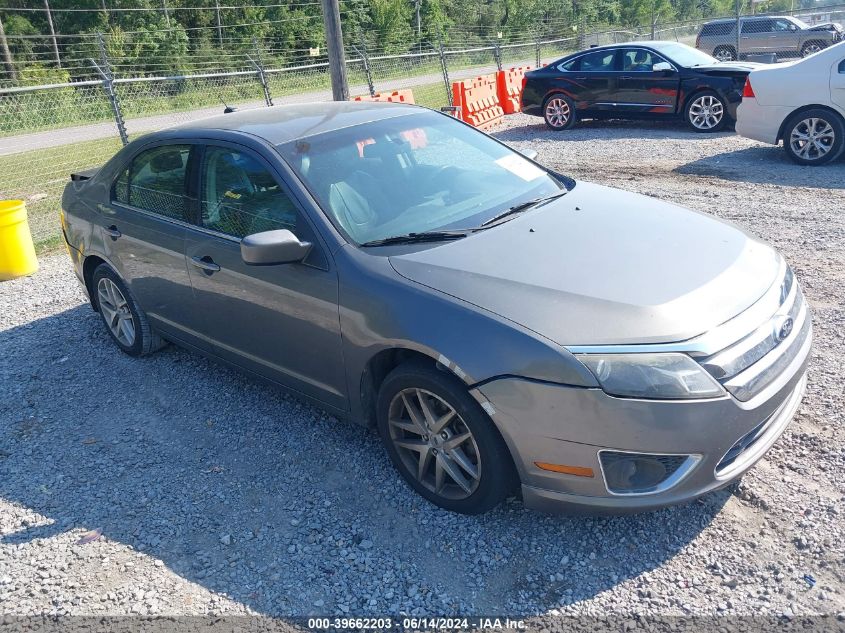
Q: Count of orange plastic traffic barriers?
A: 3